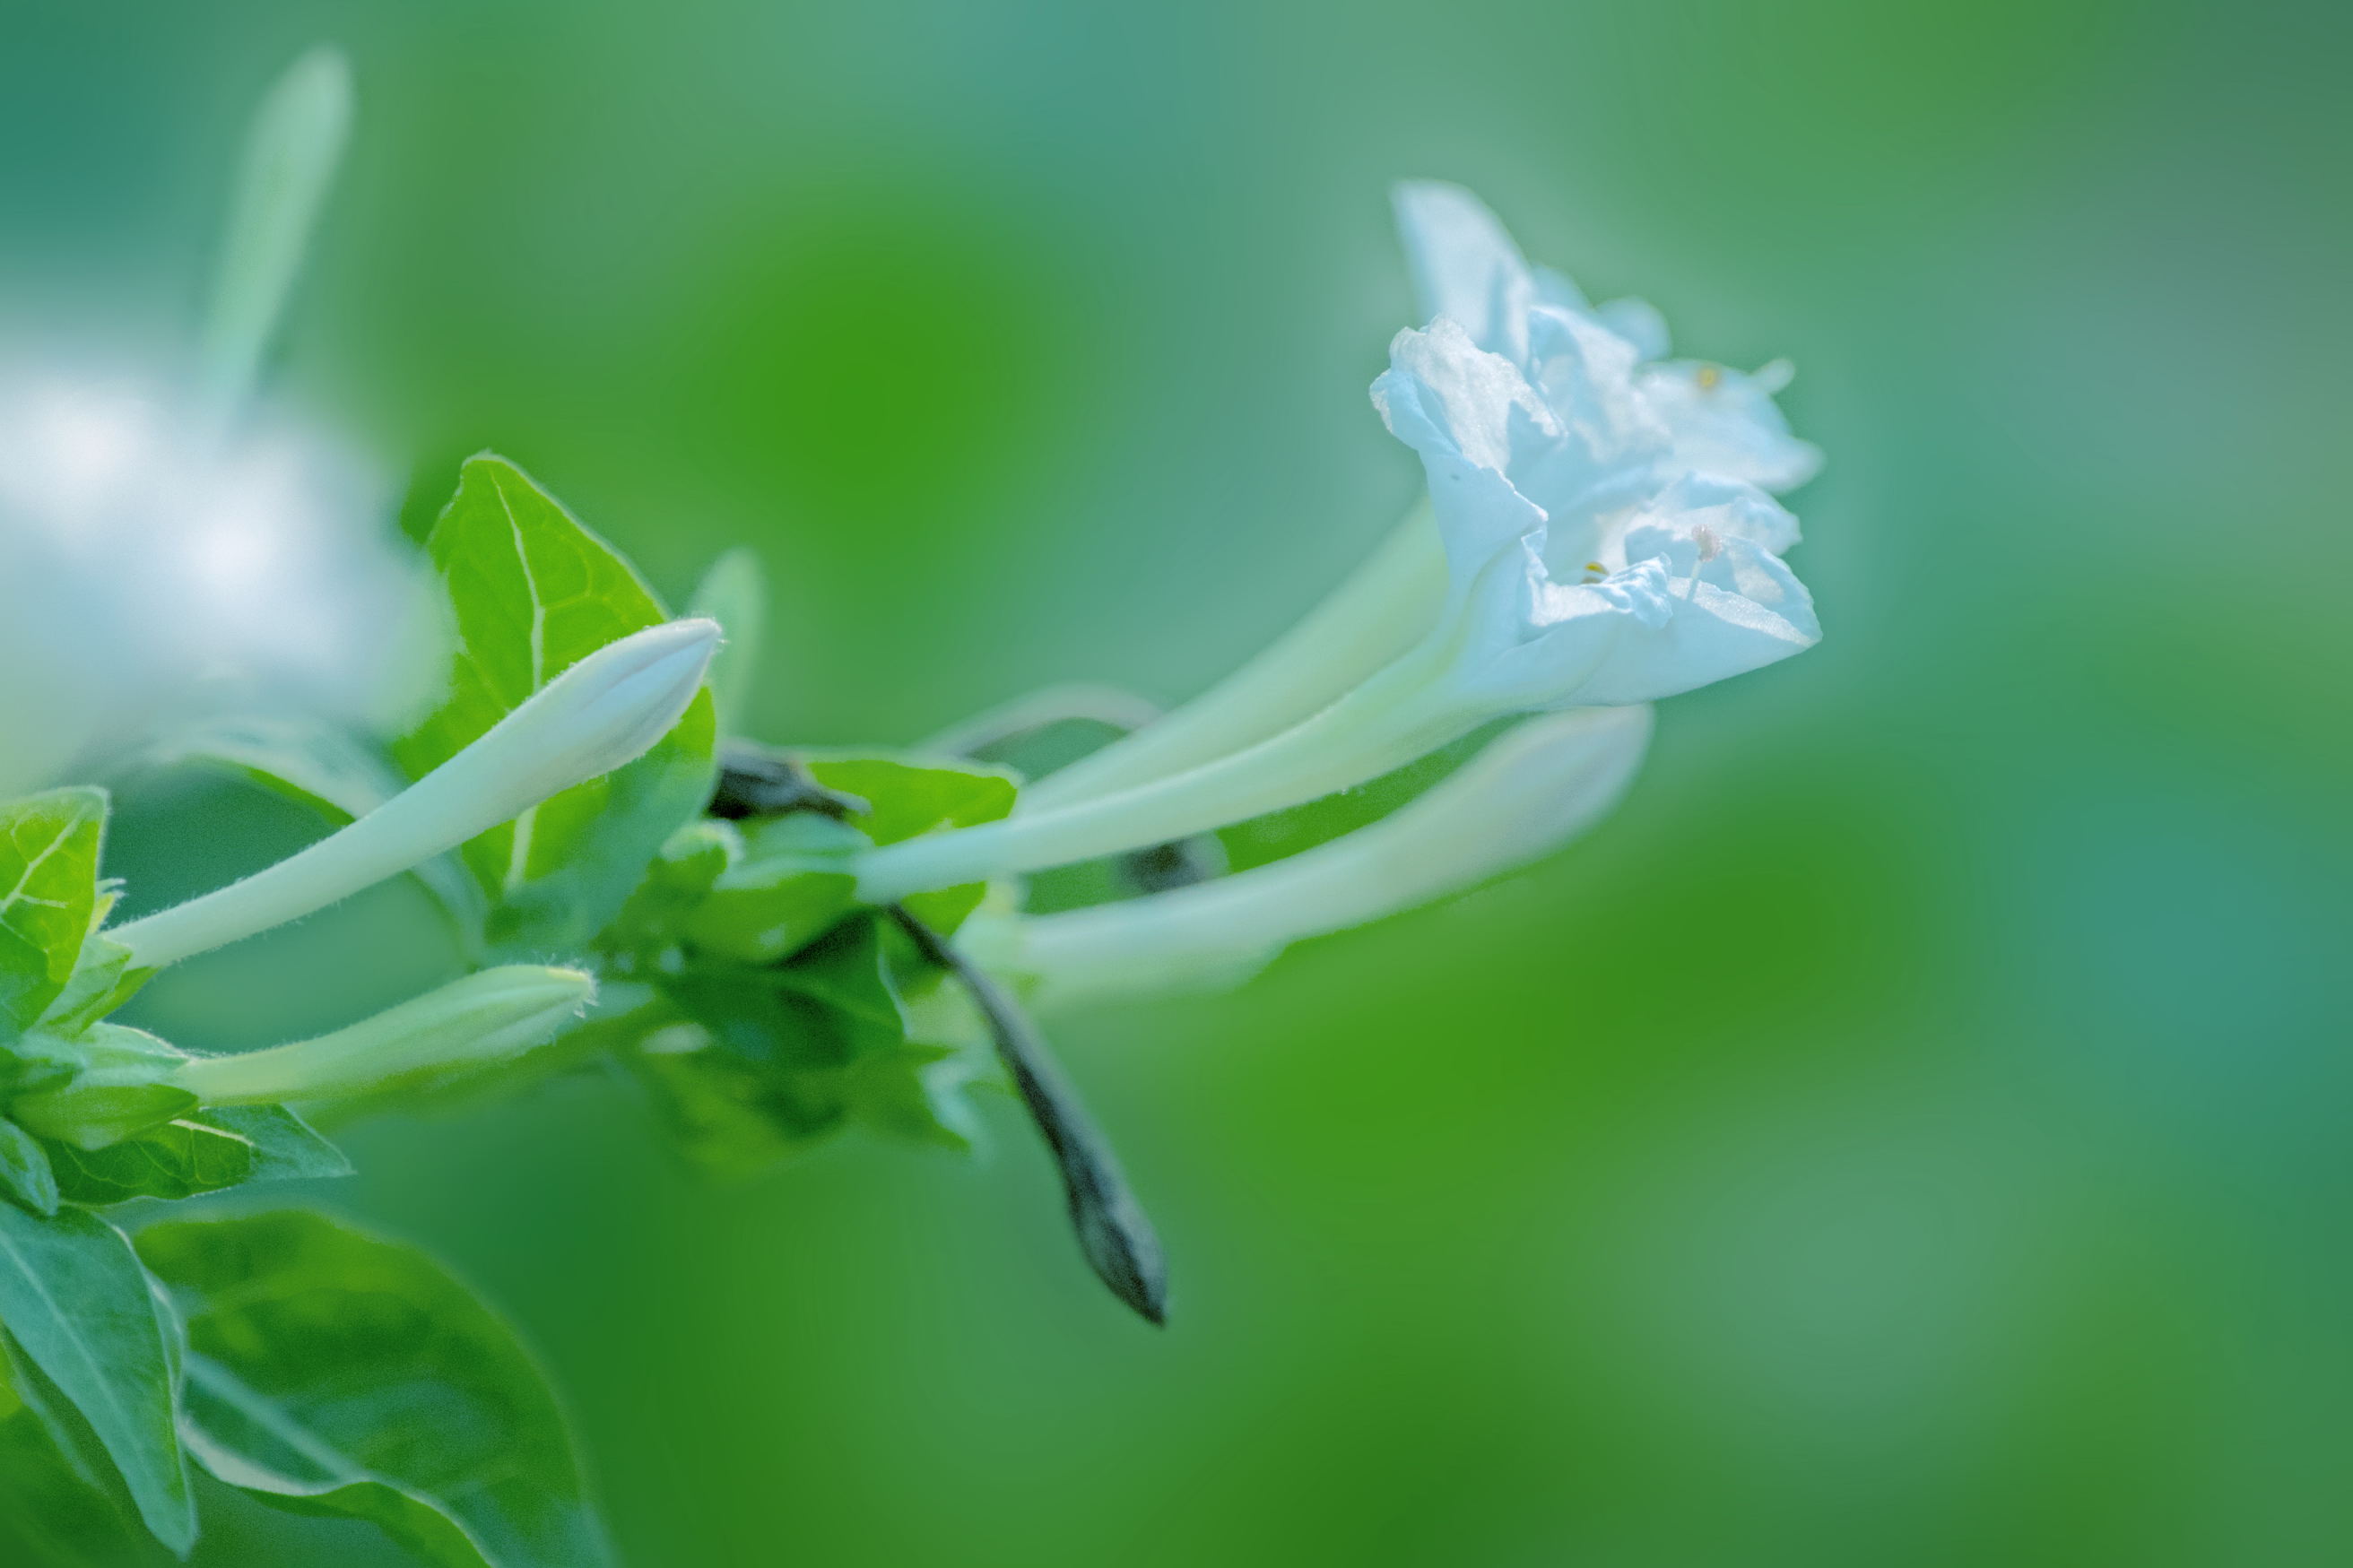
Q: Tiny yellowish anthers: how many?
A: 2